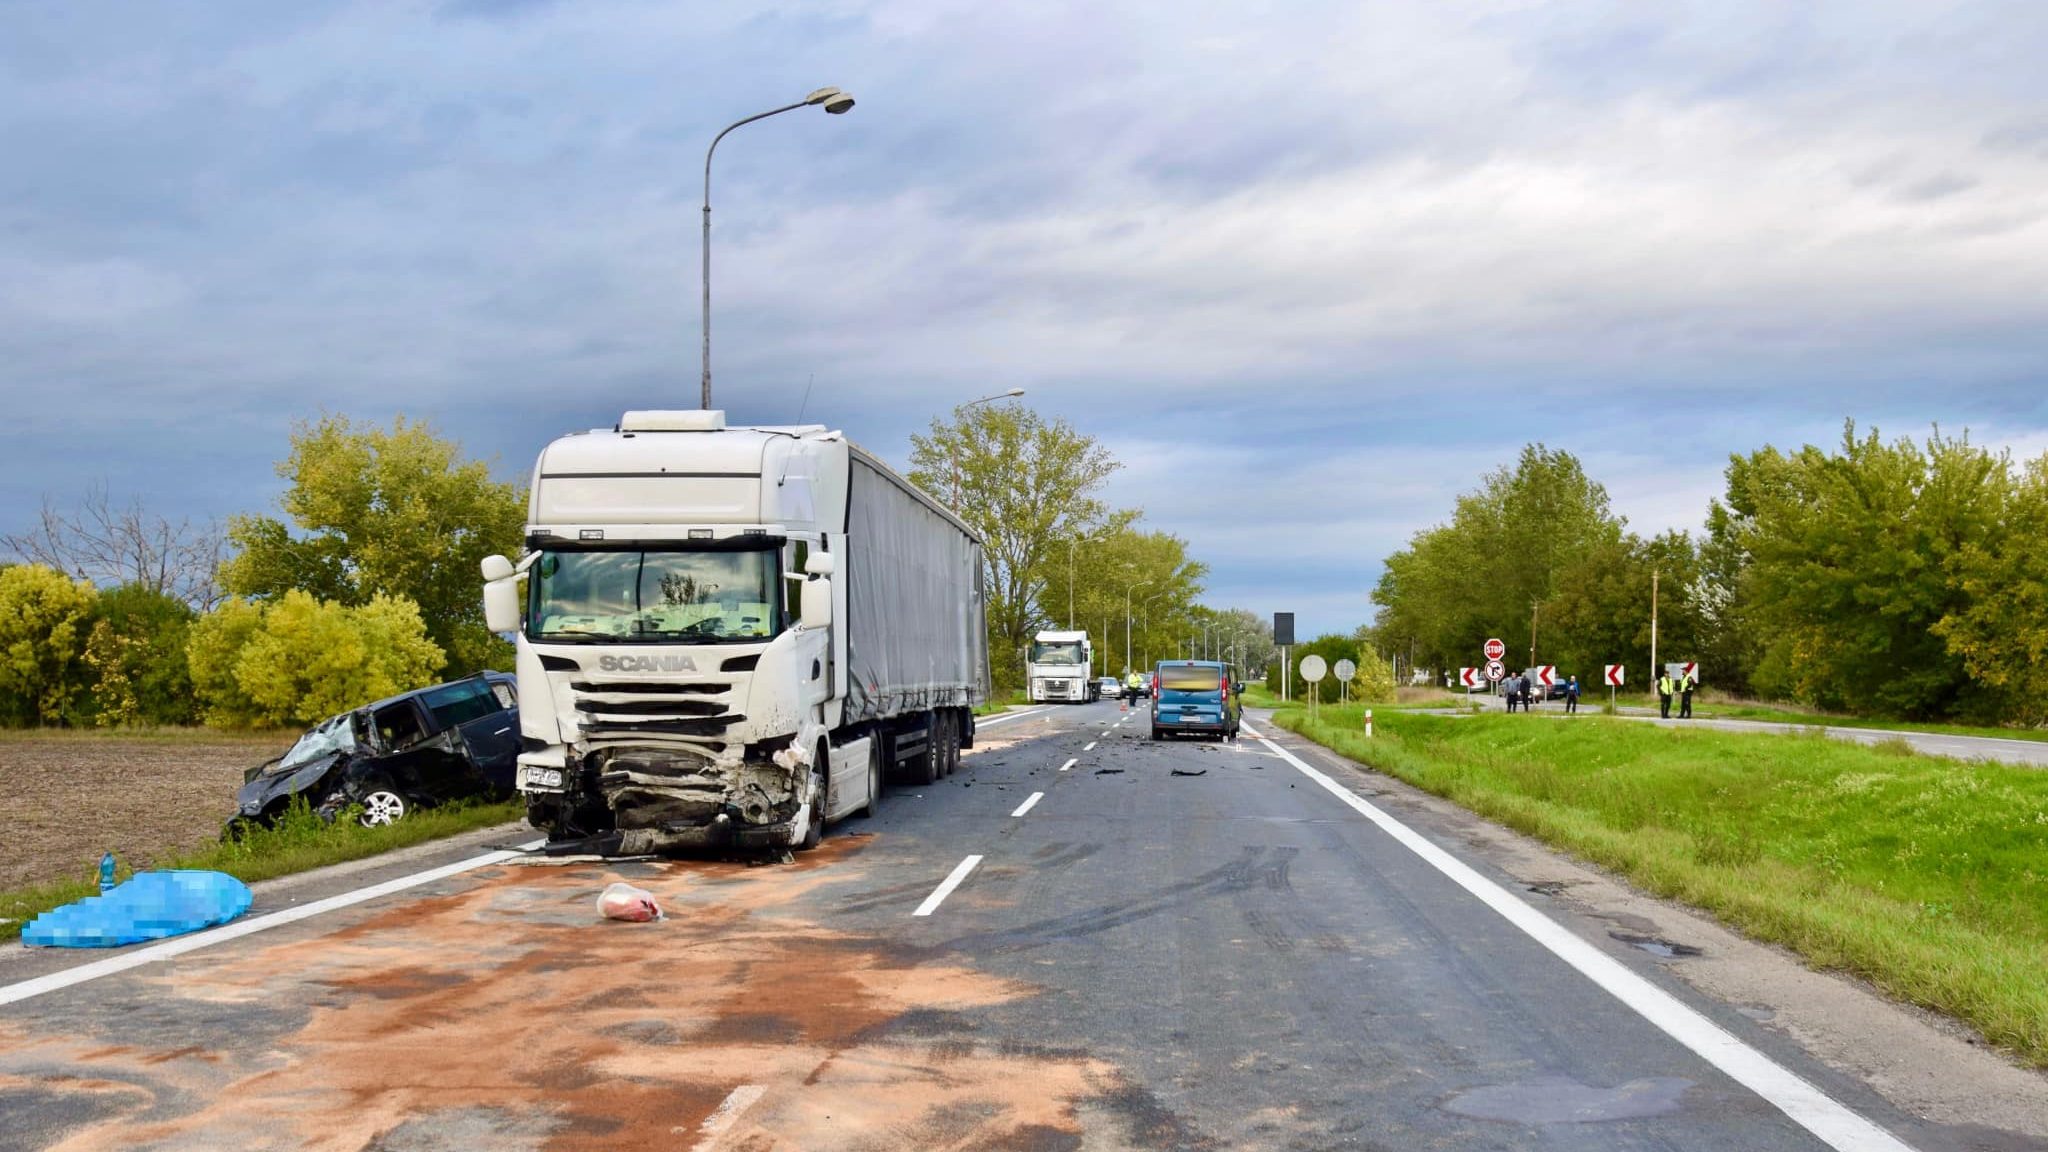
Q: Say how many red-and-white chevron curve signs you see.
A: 4